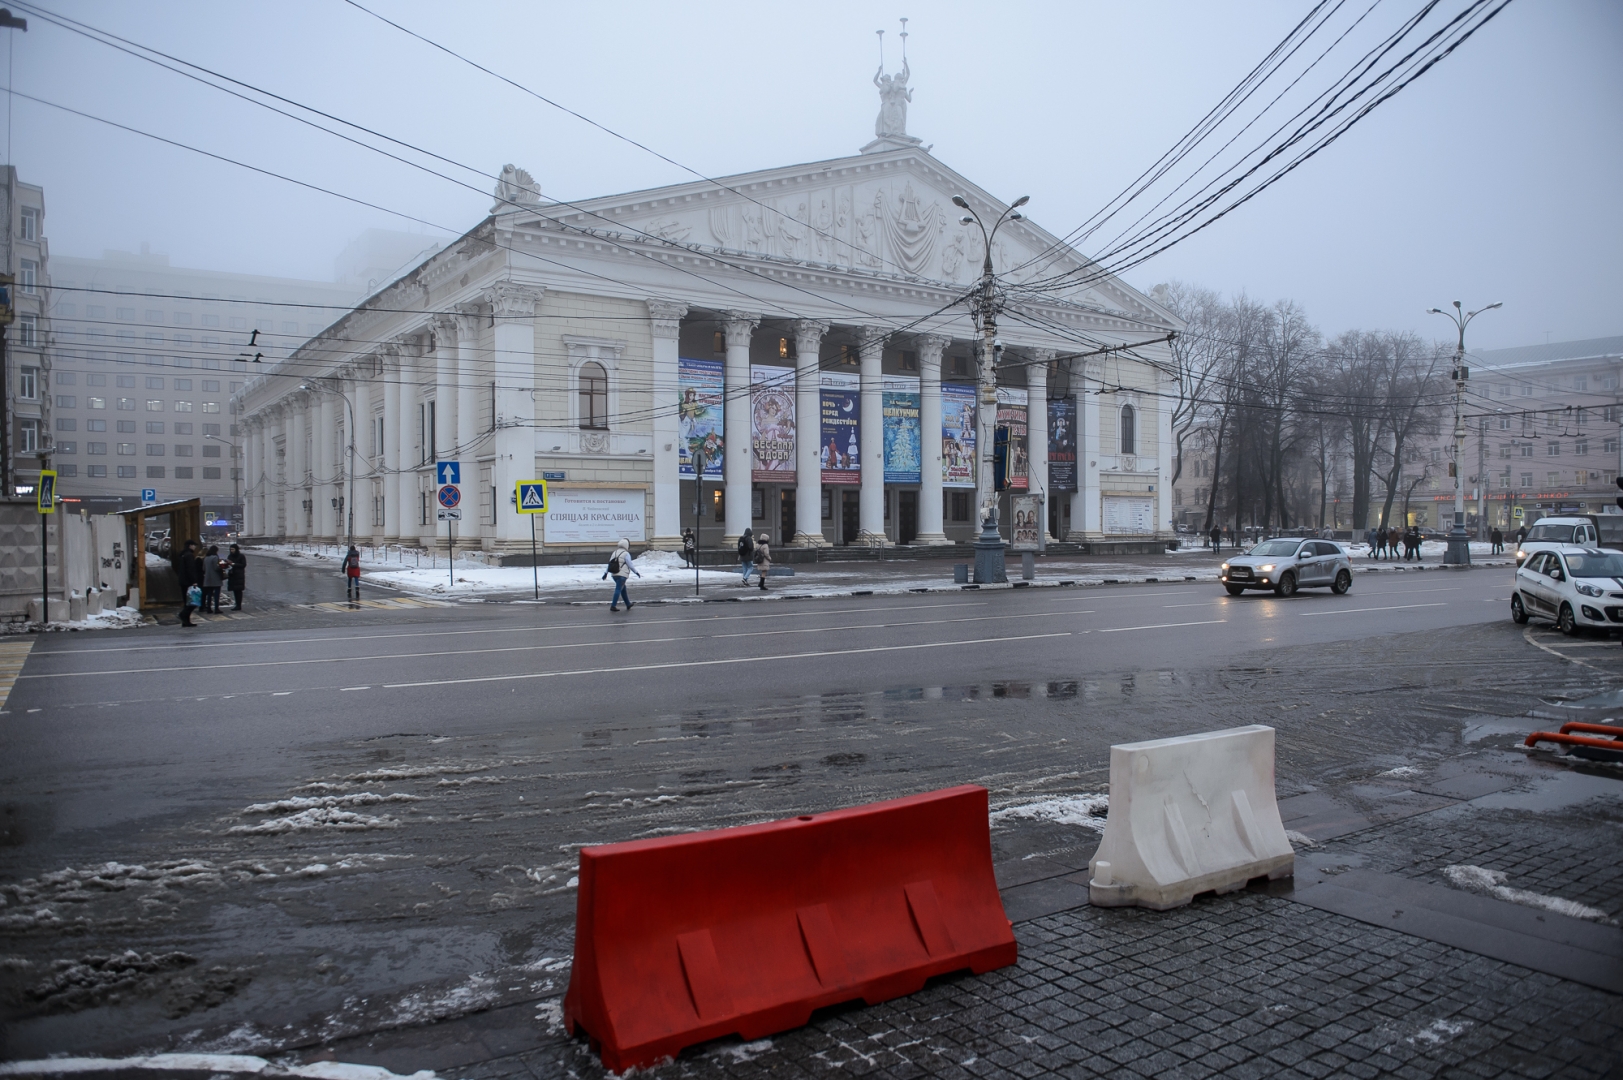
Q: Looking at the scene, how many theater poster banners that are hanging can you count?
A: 7